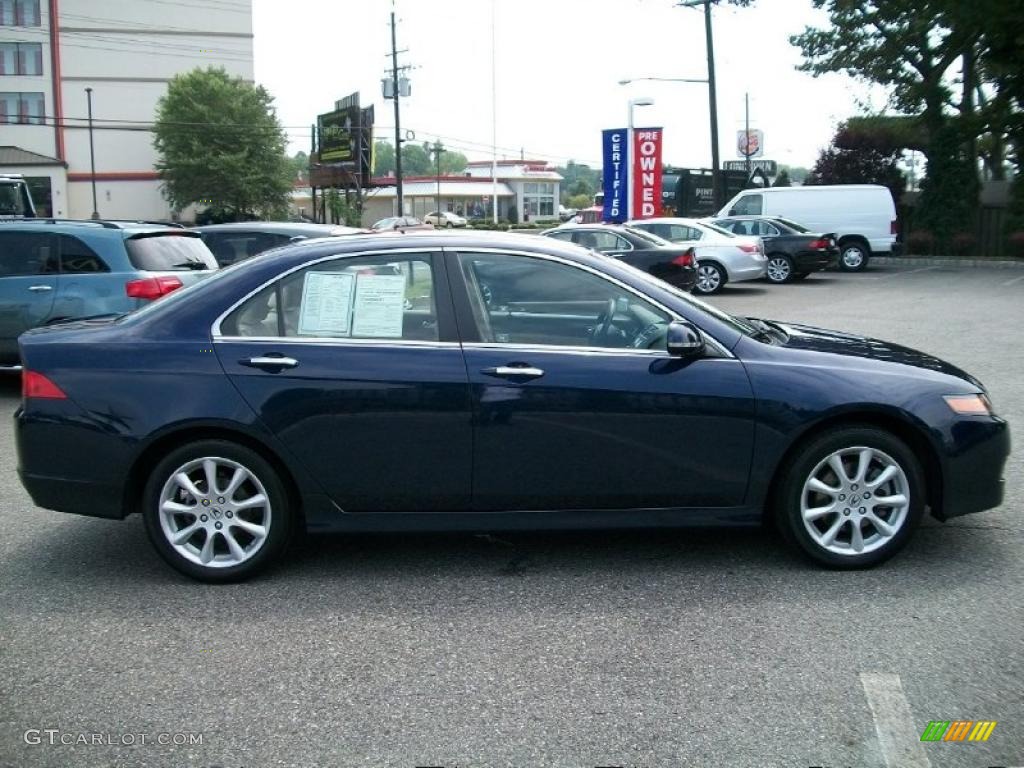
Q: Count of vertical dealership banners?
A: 2